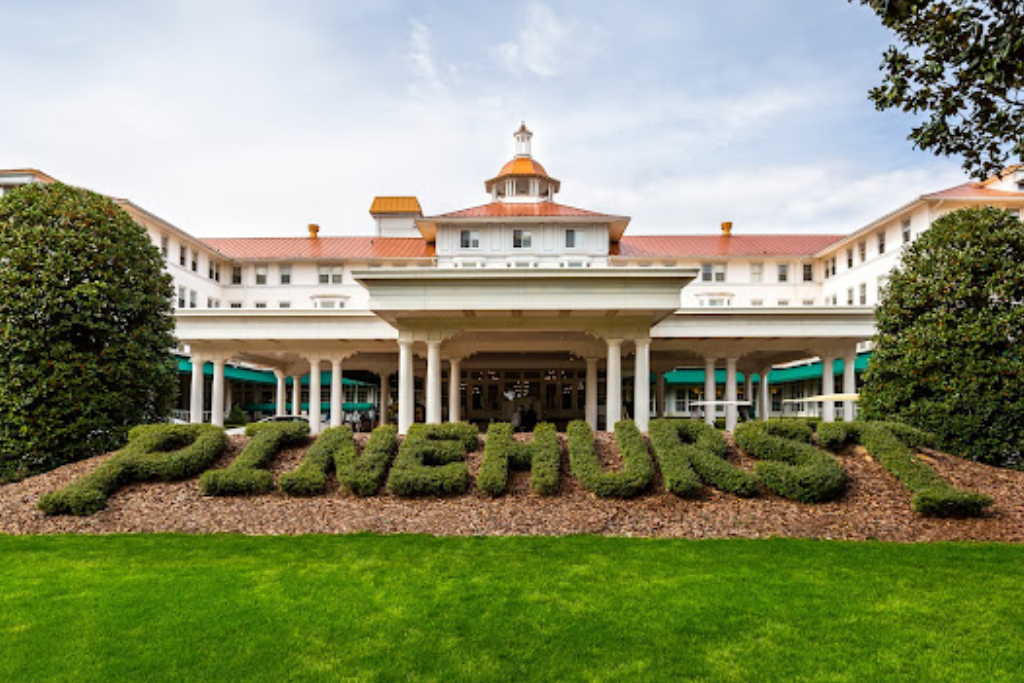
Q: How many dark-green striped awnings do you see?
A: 0